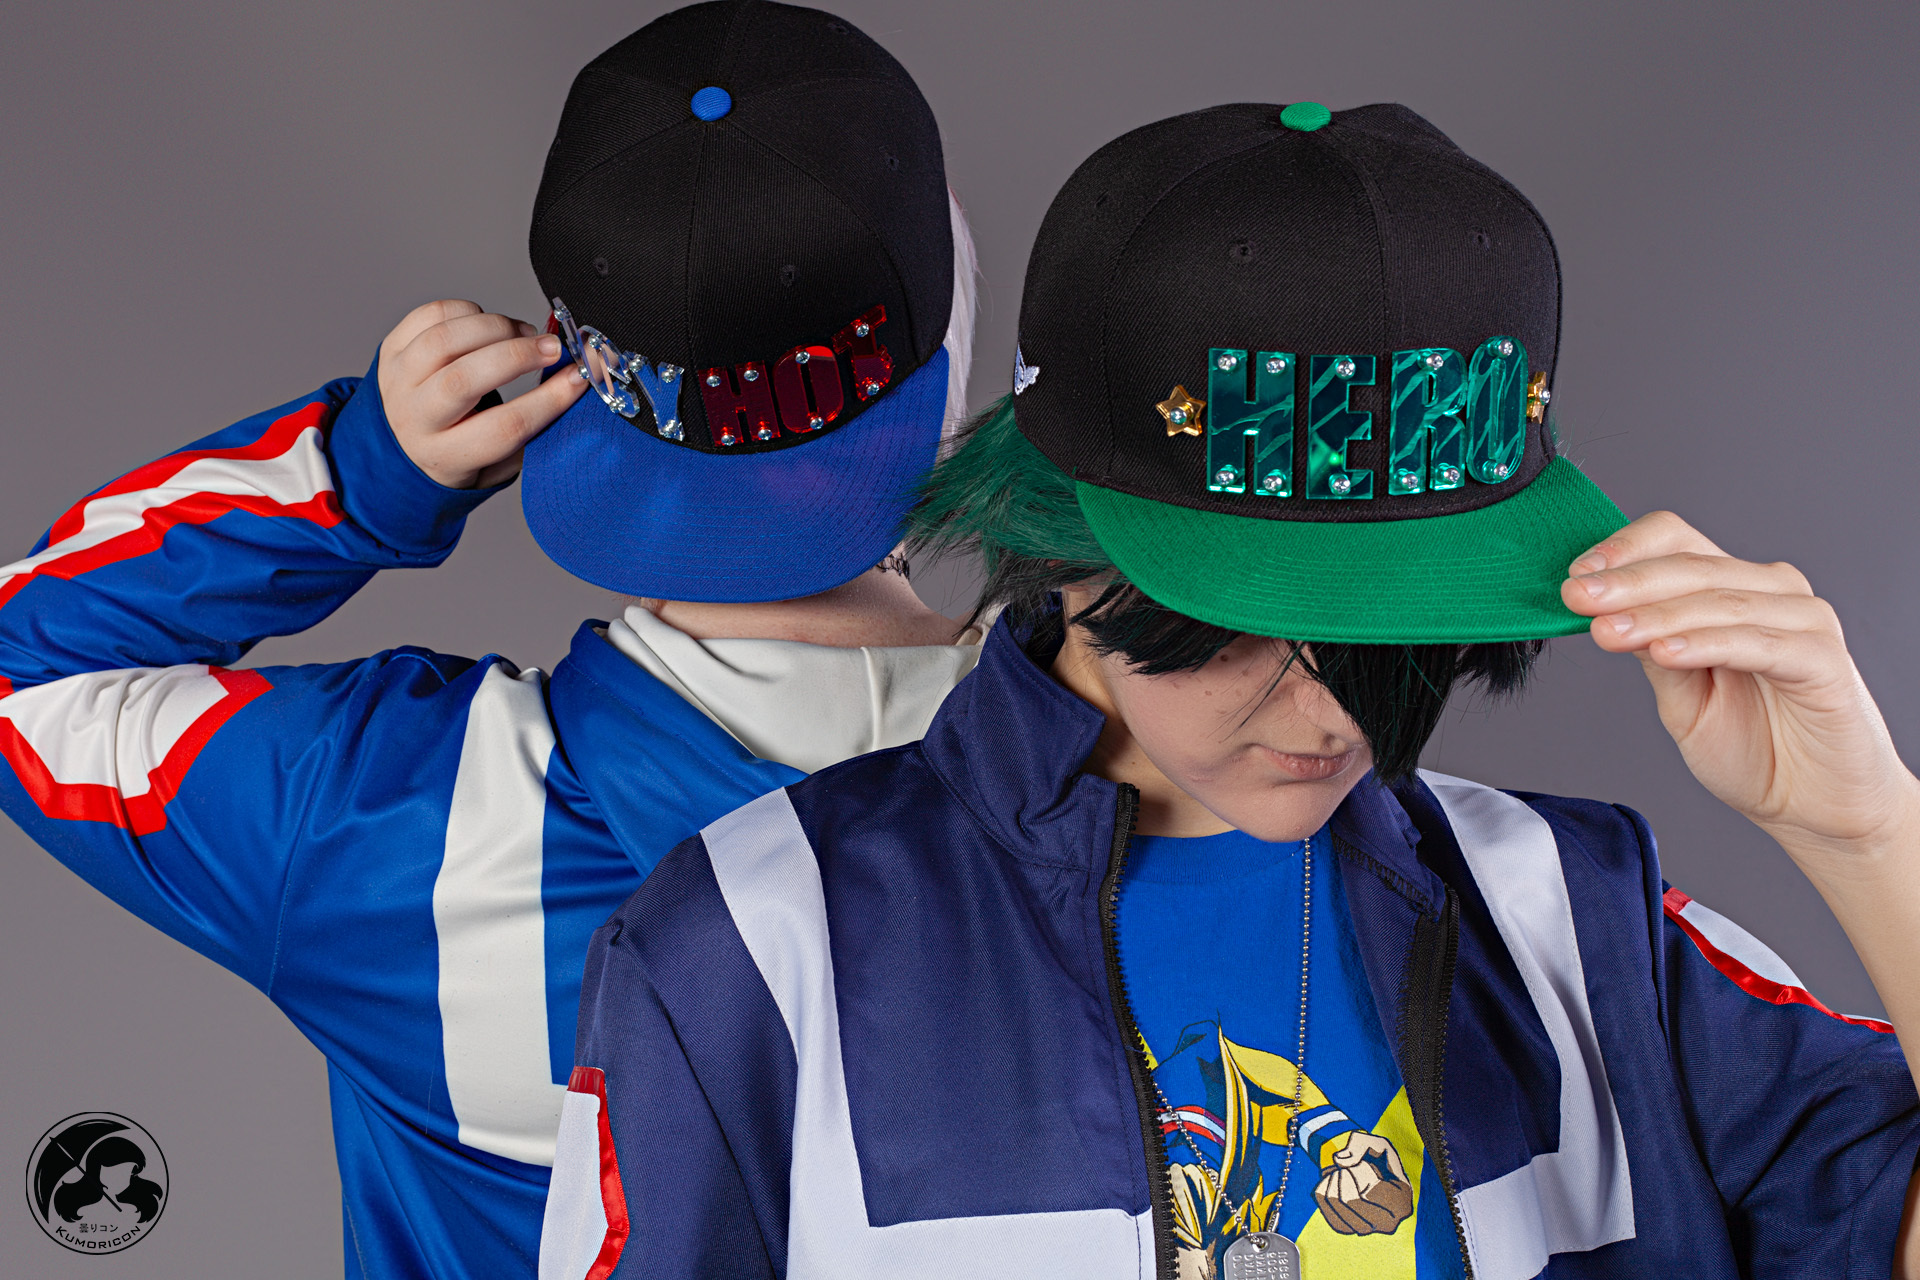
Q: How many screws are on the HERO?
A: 11